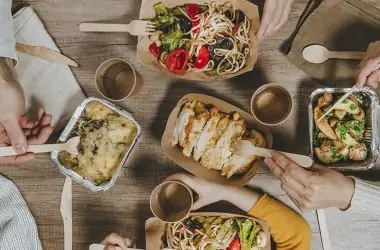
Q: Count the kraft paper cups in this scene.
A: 3